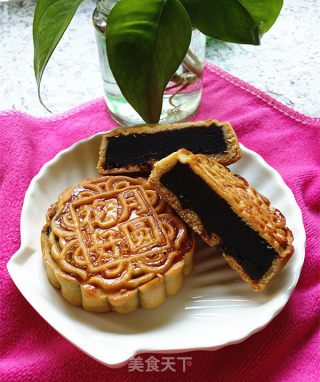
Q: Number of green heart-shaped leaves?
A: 4